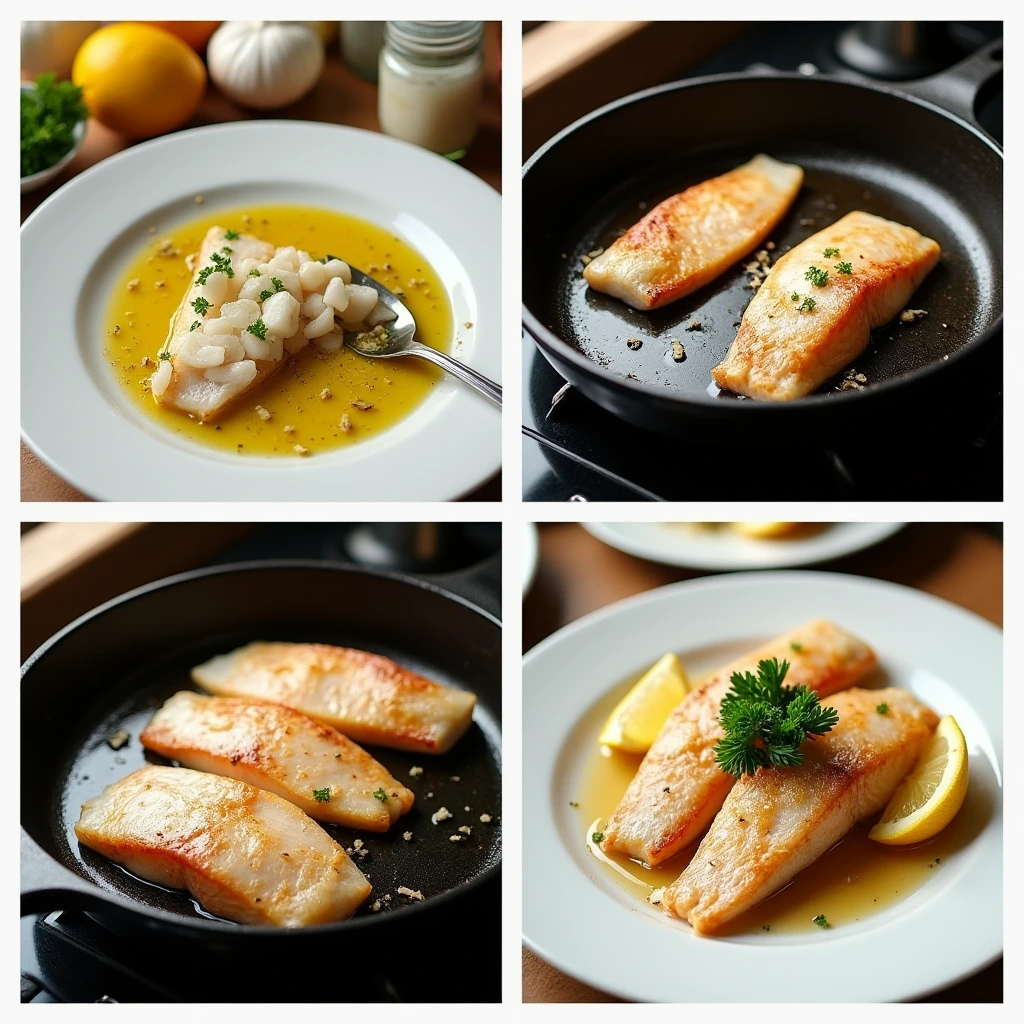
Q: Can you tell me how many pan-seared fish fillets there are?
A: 7